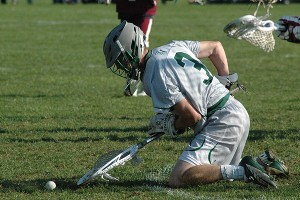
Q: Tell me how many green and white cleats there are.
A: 2